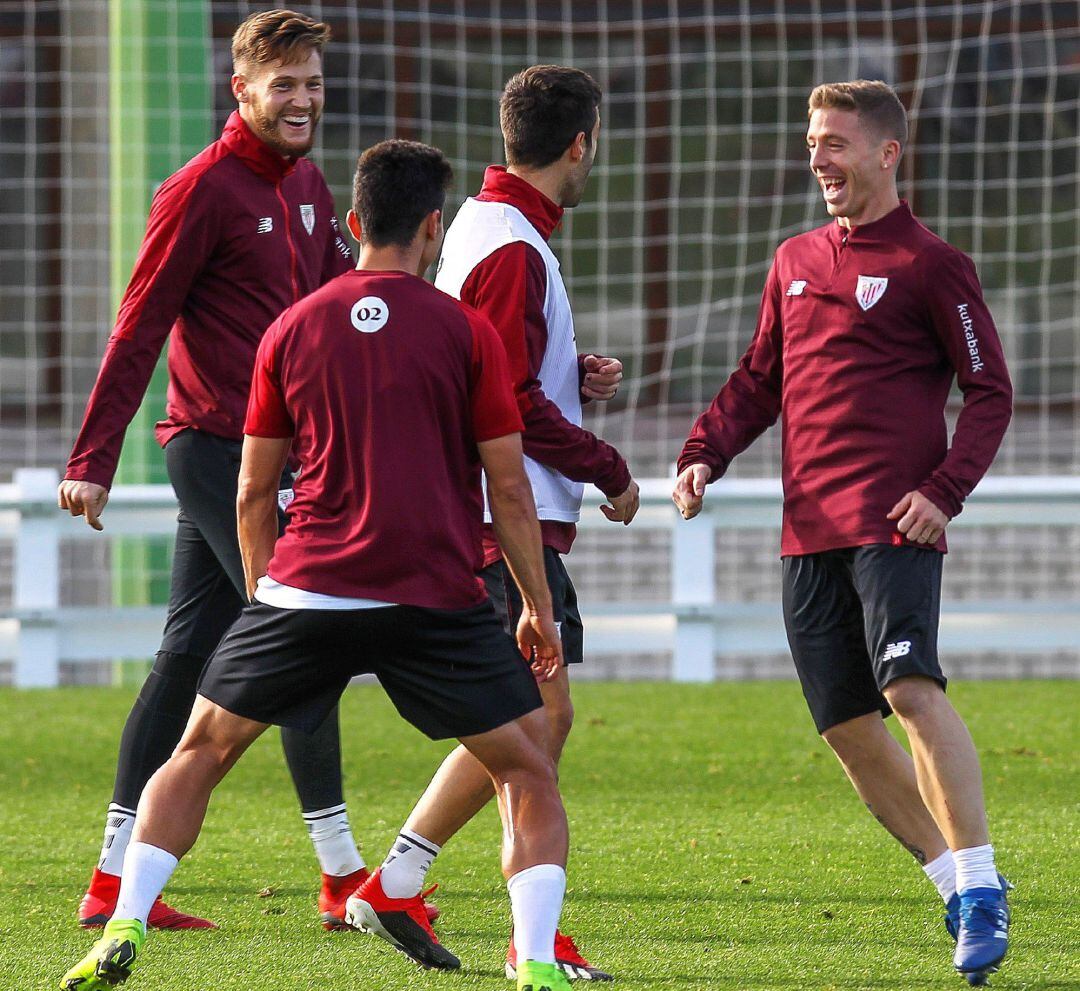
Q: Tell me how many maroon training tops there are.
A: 4